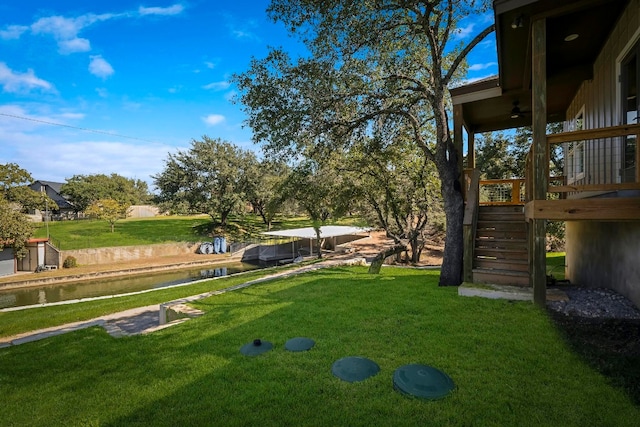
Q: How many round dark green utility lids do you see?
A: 4